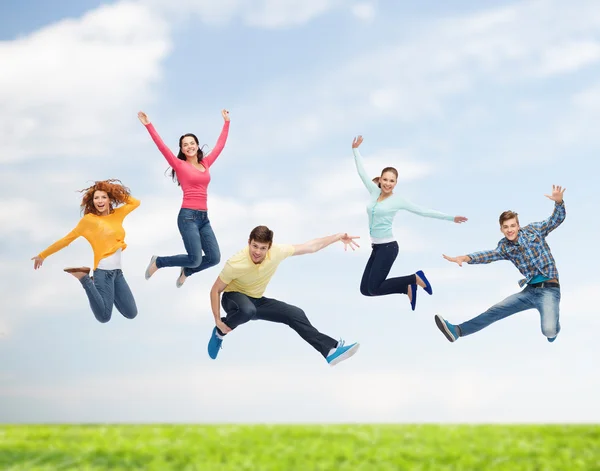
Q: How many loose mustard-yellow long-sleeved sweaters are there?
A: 1